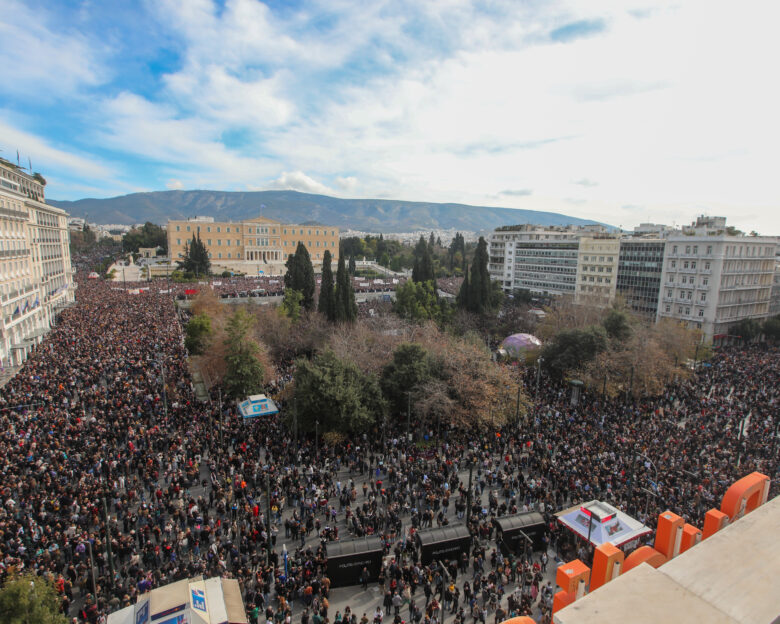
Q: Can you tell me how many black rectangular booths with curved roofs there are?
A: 3